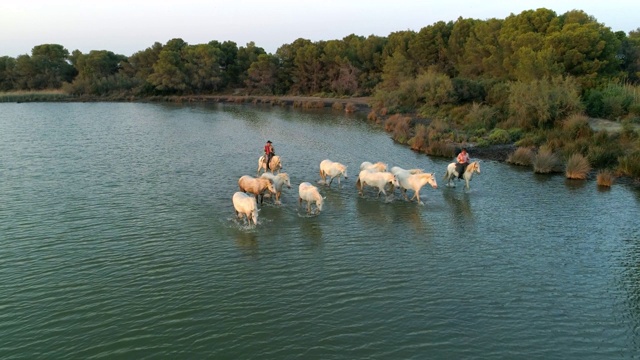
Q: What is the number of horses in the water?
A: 11